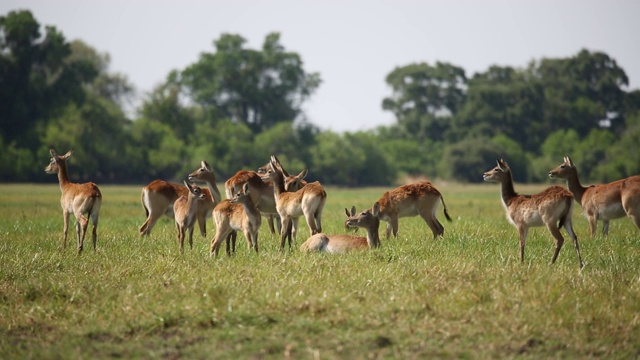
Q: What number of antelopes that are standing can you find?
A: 10